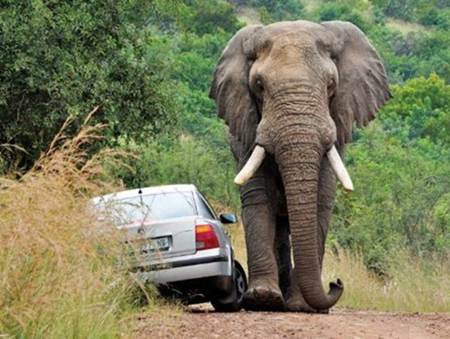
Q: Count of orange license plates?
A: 0